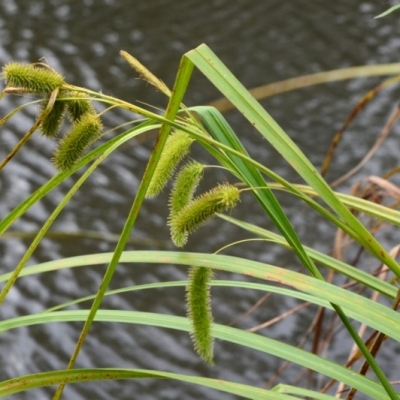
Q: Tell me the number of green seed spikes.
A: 8